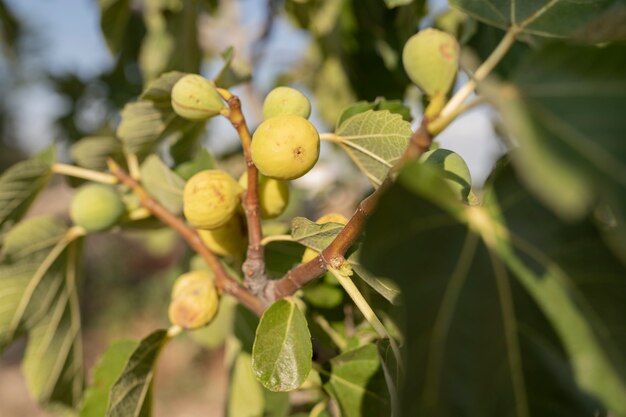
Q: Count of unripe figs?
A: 5